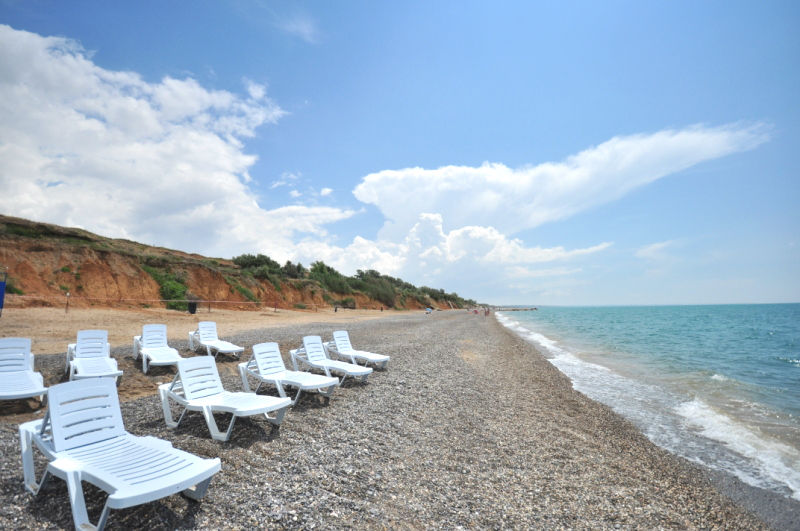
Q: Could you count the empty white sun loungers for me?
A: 9